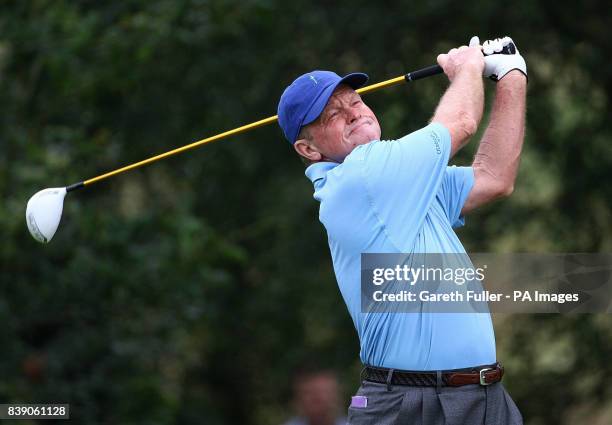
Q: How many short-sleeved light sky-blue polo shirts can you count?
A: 1